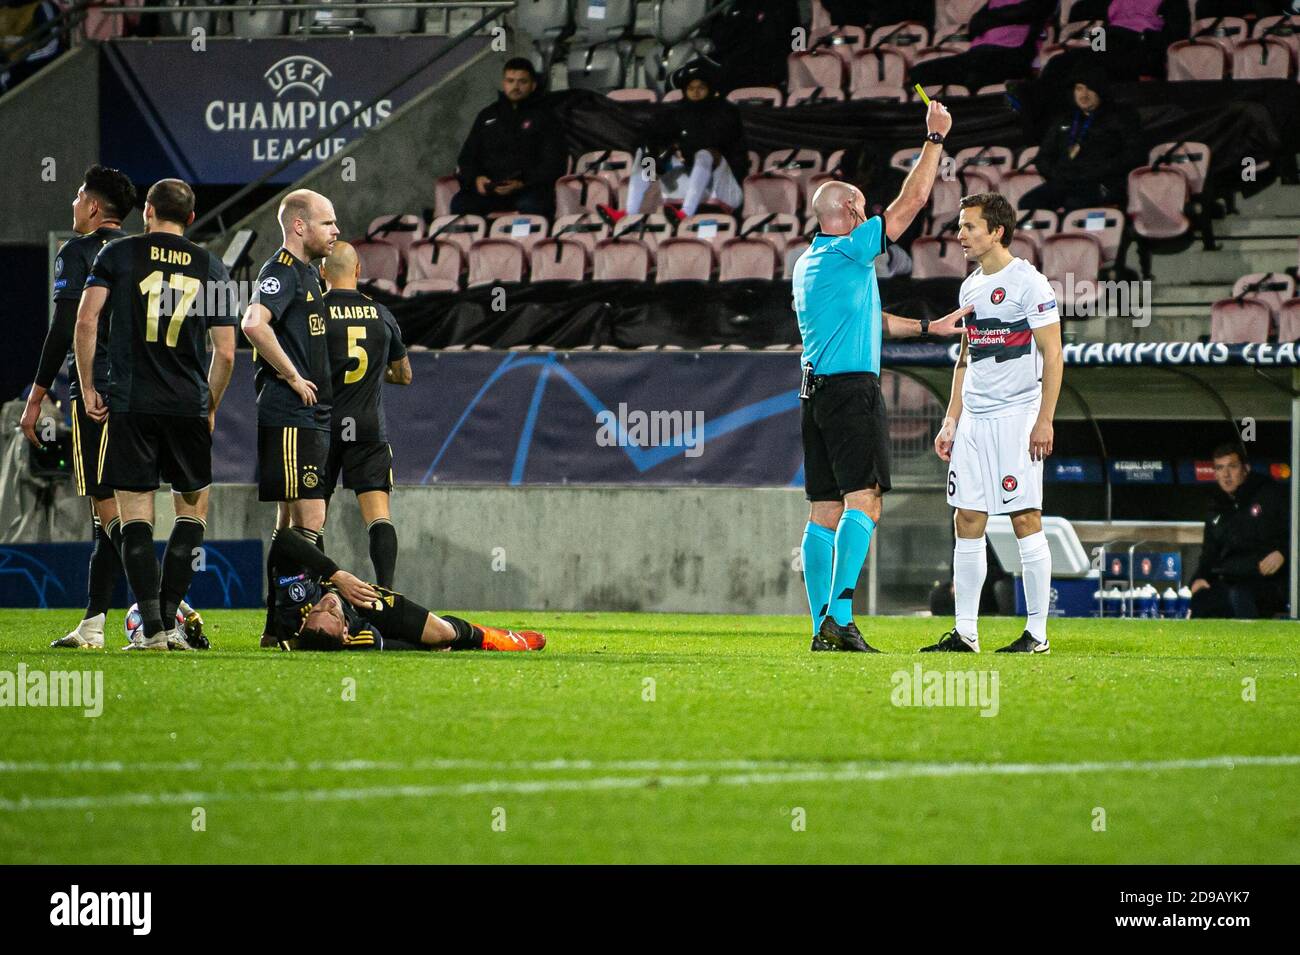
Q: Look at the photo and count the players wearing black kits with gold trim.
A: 5